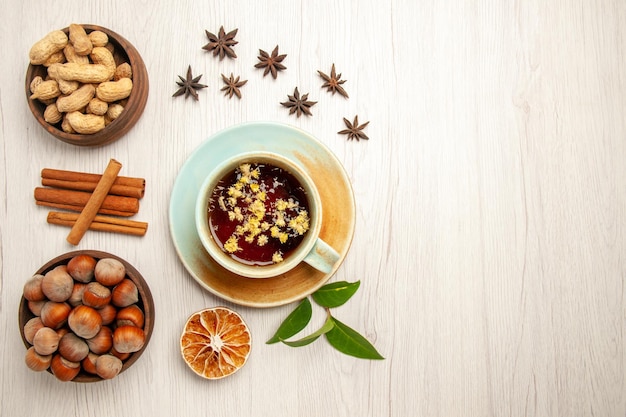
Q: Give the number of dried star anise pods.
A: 7